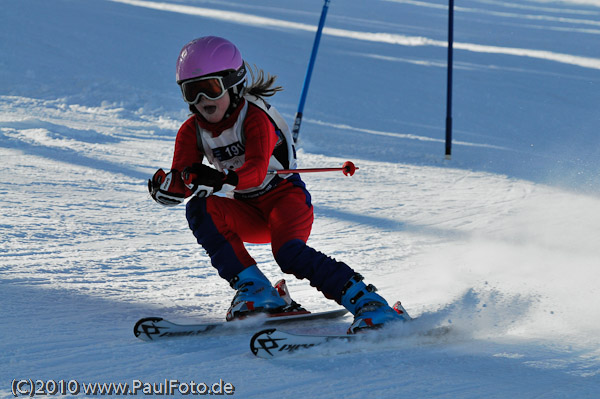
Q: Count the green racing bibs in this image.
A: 0